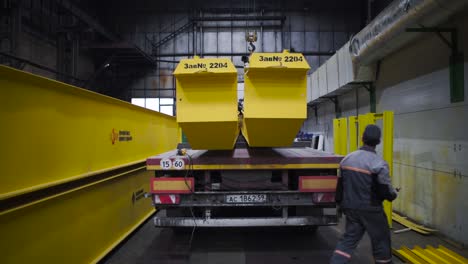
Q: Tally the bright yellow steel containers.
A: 2